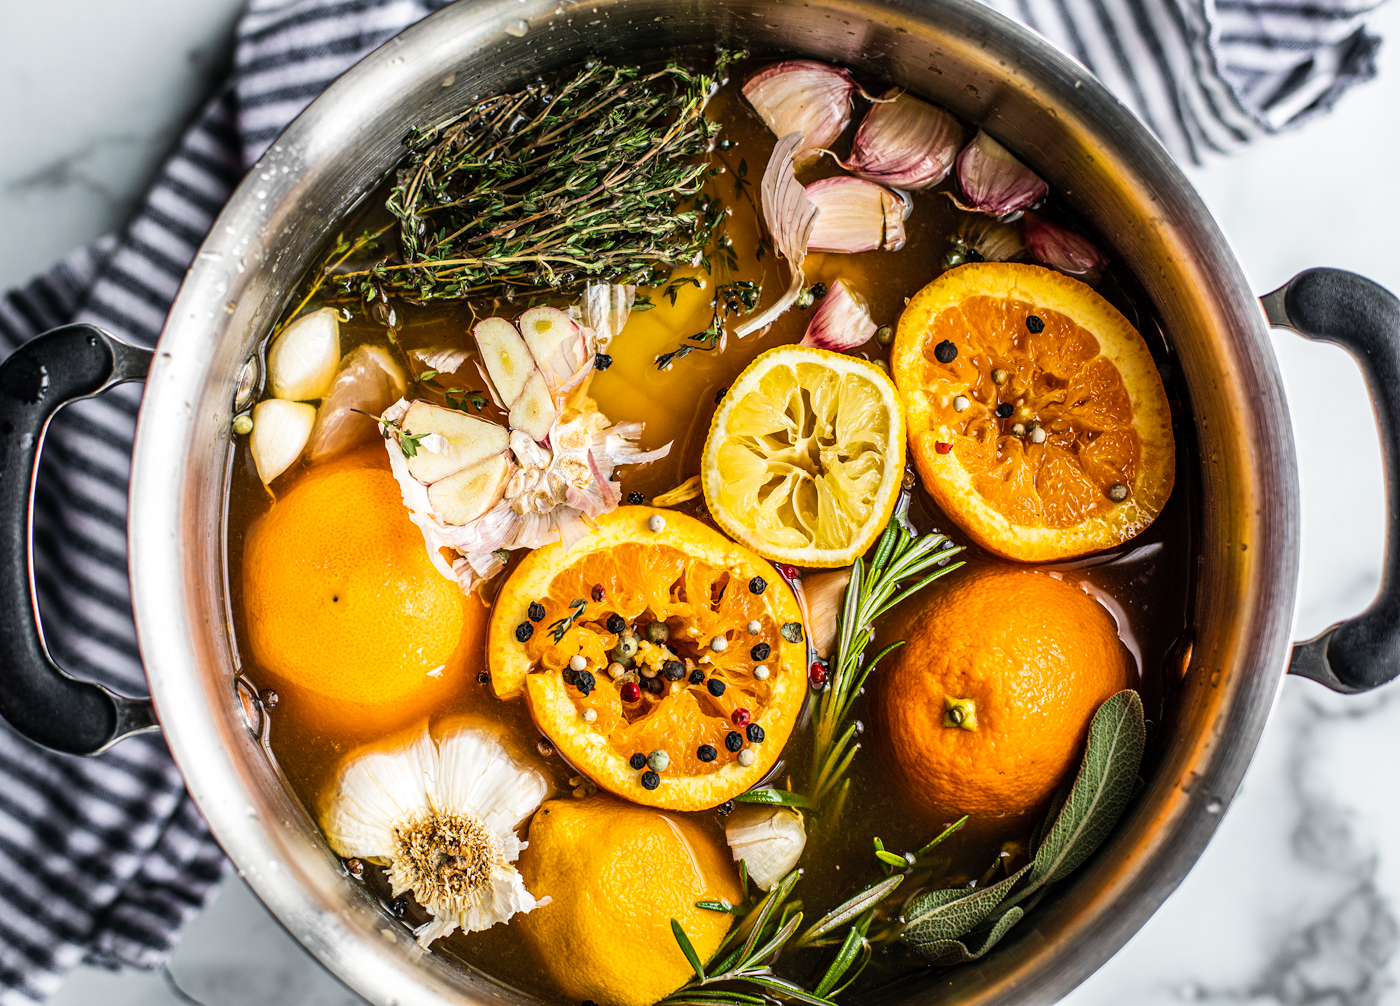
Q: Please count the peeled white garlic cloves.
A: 2